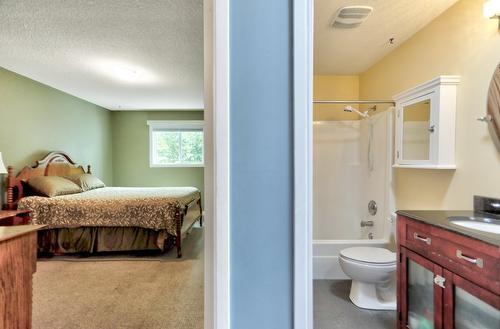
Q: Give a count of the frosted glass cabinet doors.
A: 2